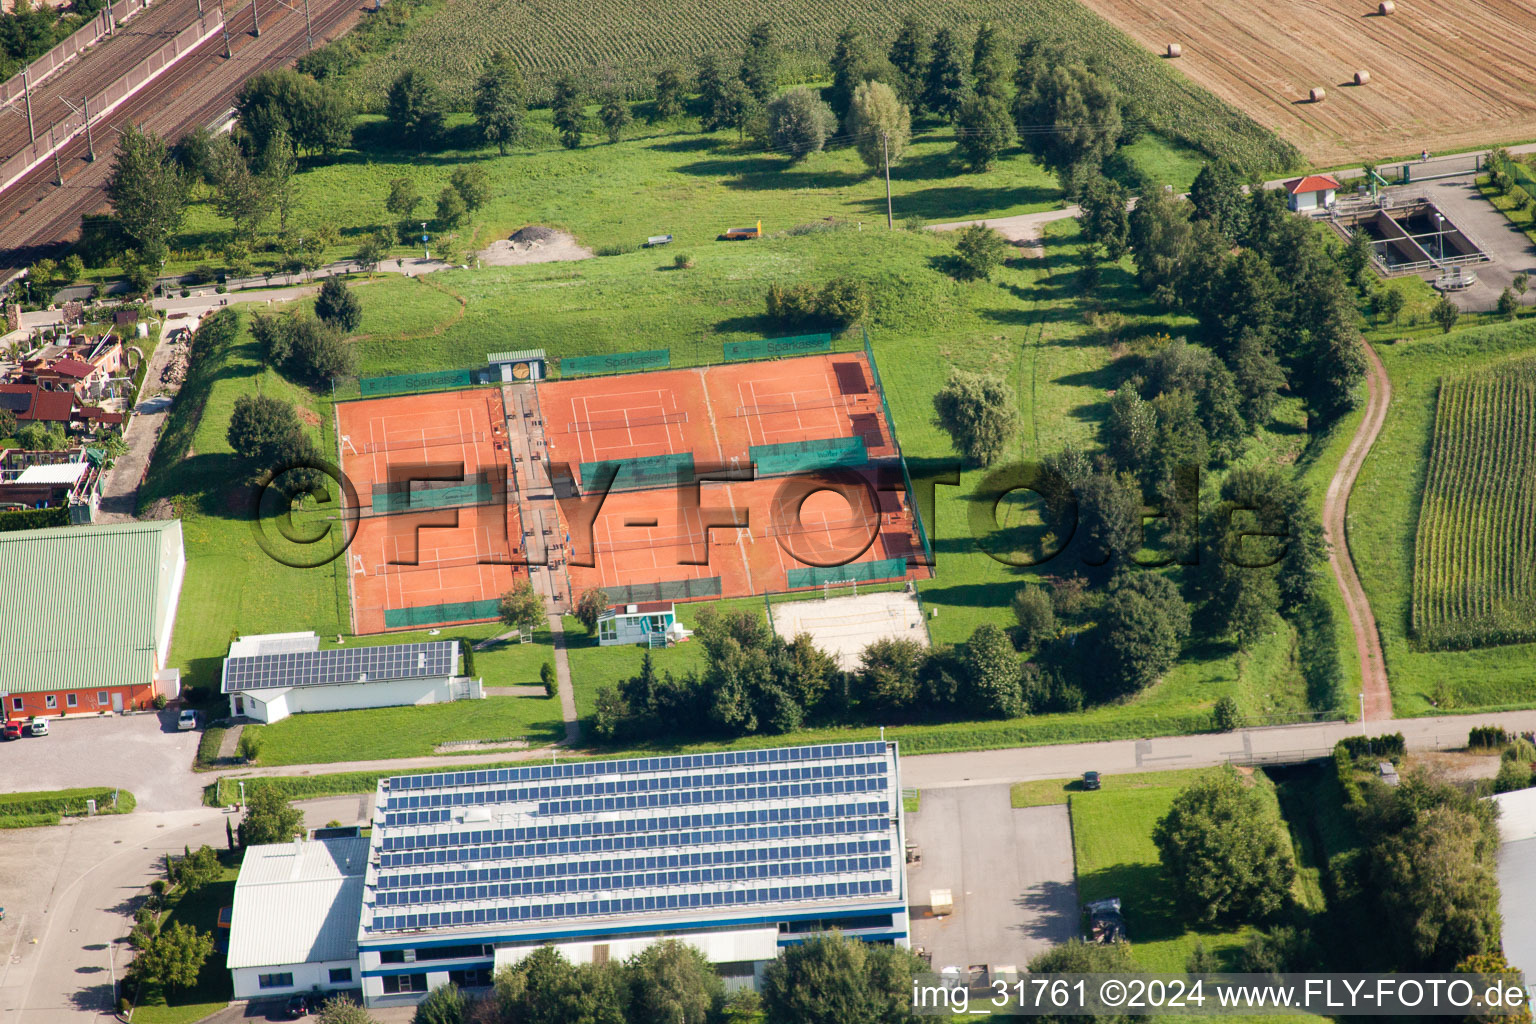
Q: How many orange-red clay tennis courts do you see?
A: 6